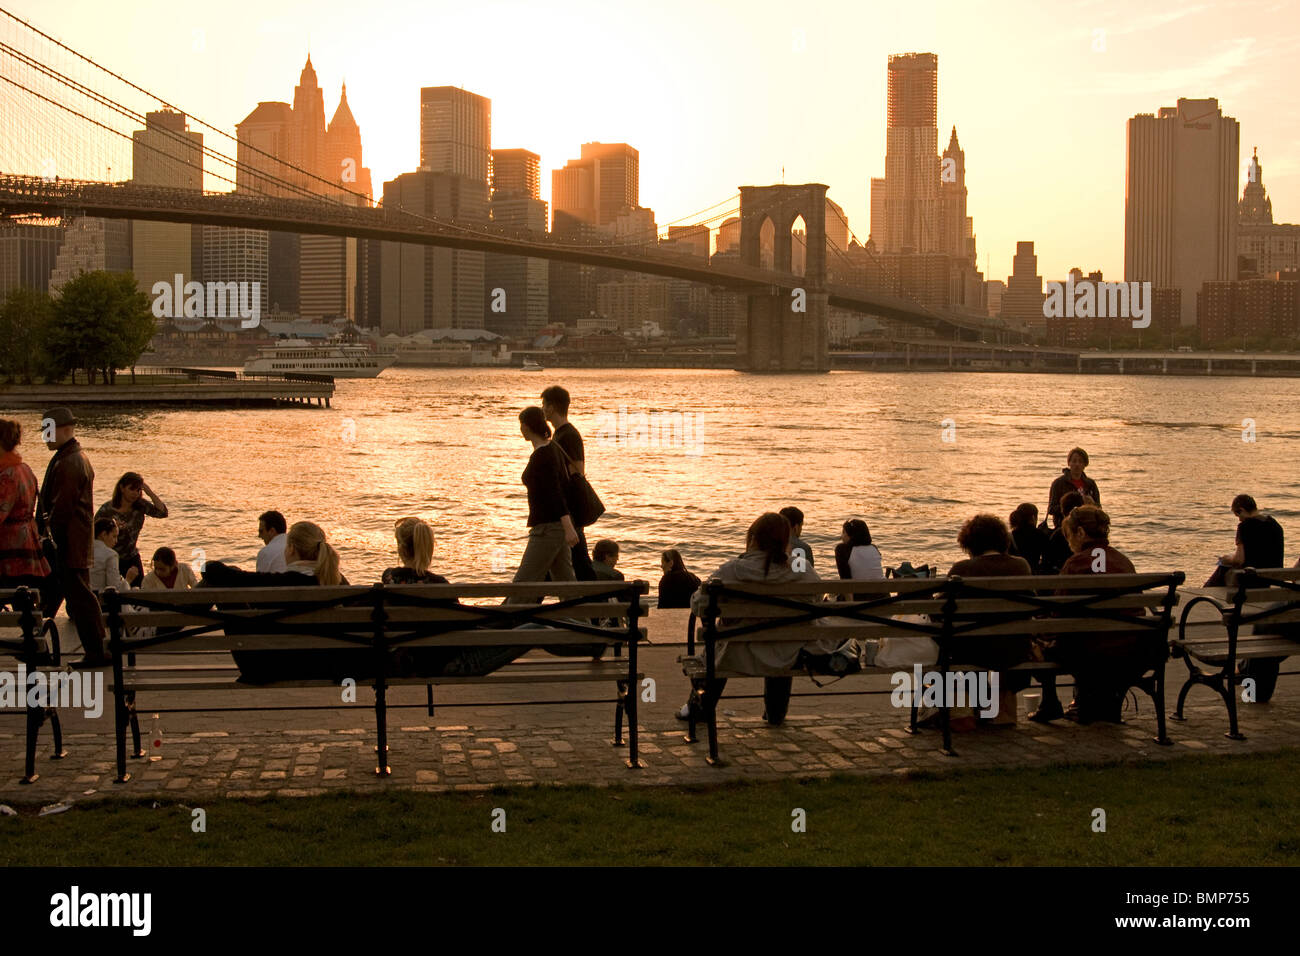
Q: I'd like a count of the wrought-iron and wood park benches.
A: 4